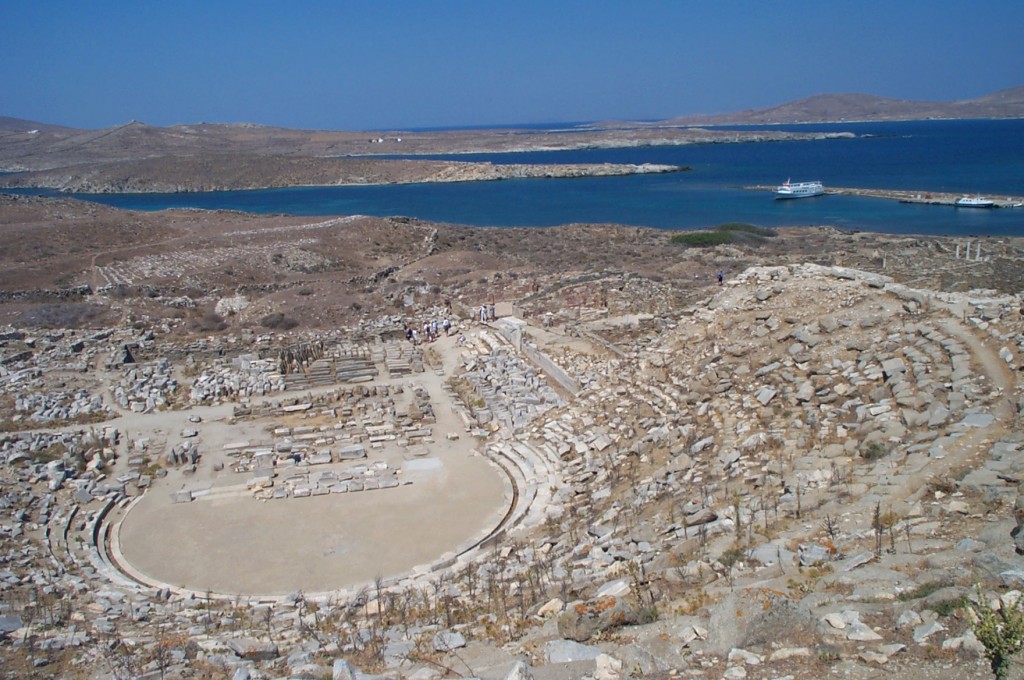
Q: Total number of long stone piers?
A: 1